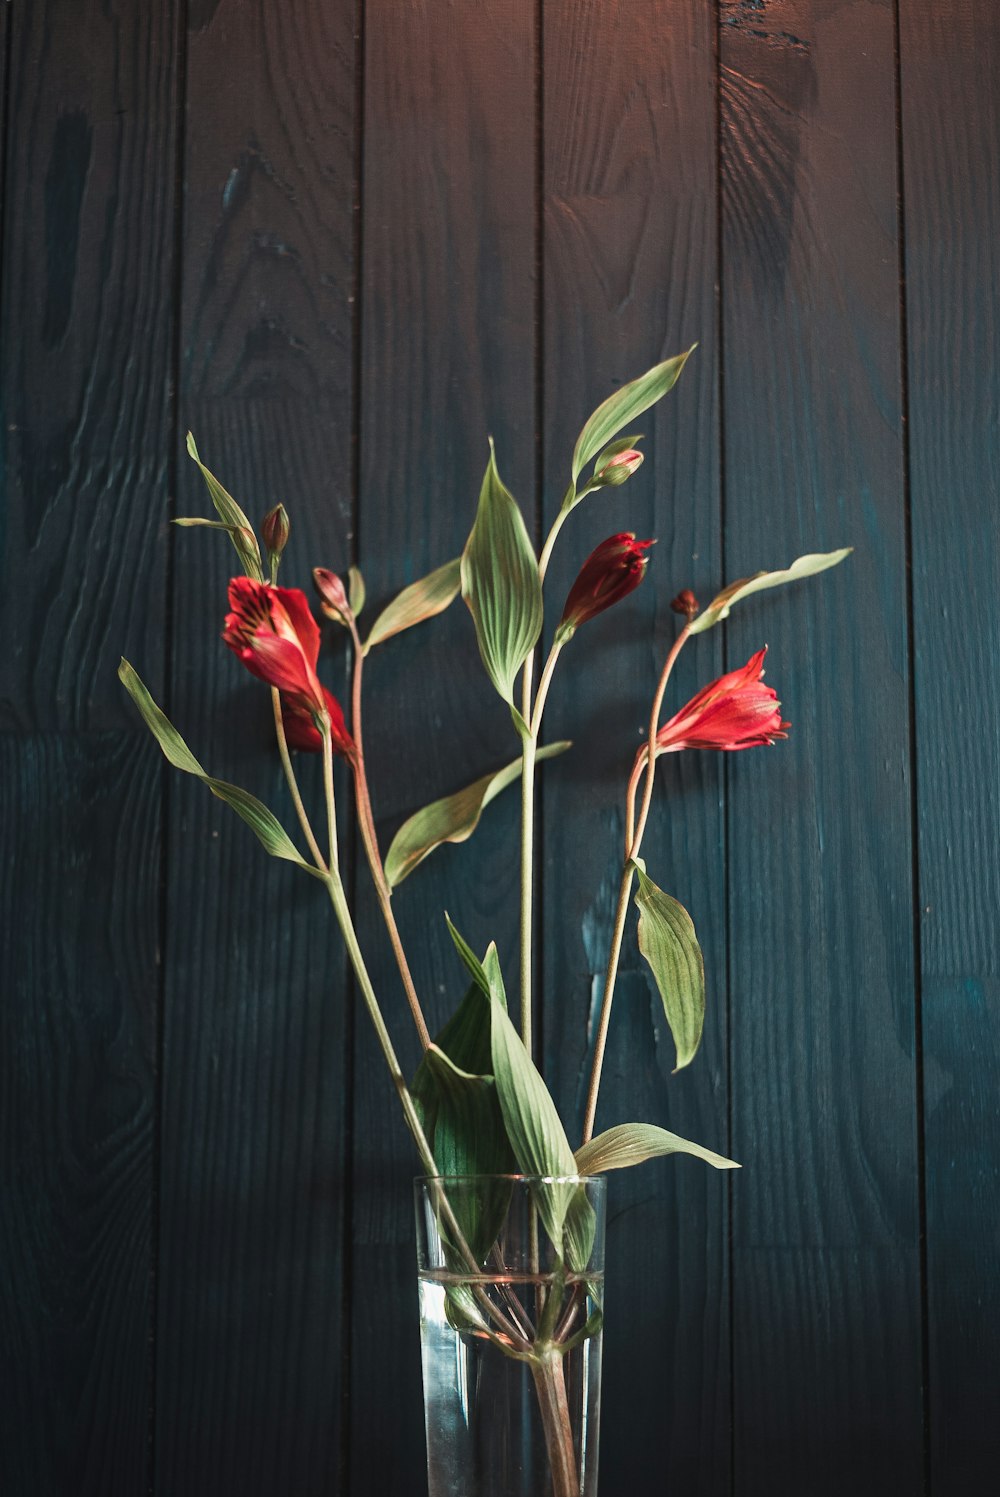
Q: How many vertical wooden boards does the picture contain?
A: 6